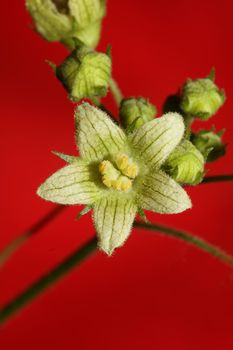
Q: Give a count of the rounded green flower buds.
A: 5